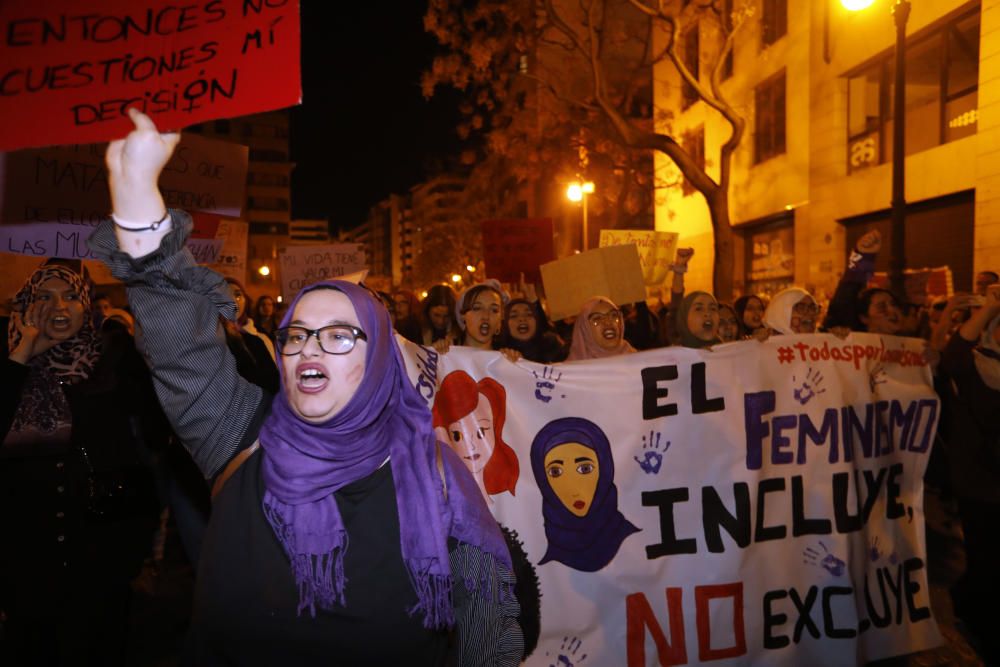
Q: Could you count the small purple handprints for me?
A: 7